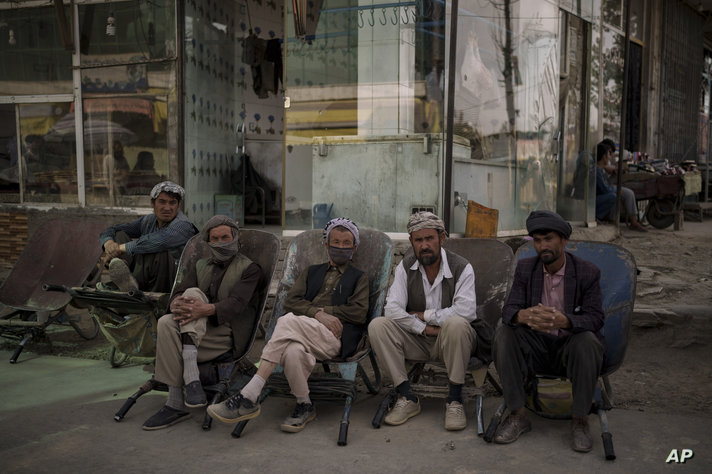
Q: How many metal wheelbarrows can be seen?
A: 6